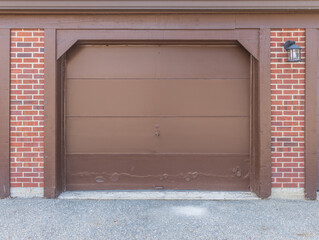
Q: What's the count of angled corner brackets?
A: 2